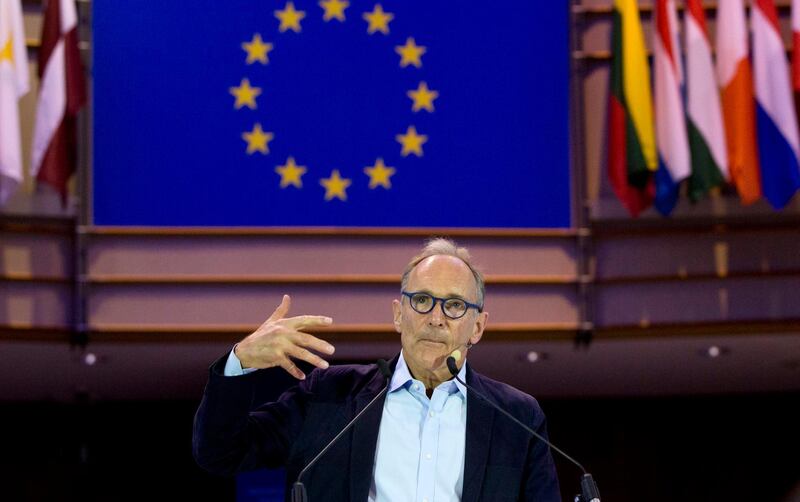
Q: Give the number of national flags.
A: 8